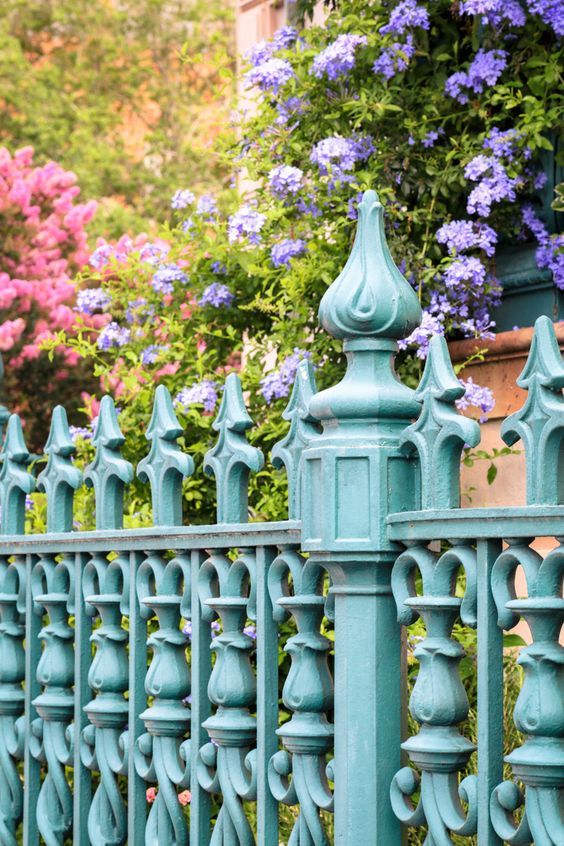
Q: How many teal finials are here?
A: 9